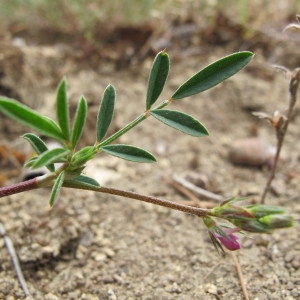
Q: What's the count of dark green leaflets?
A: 5